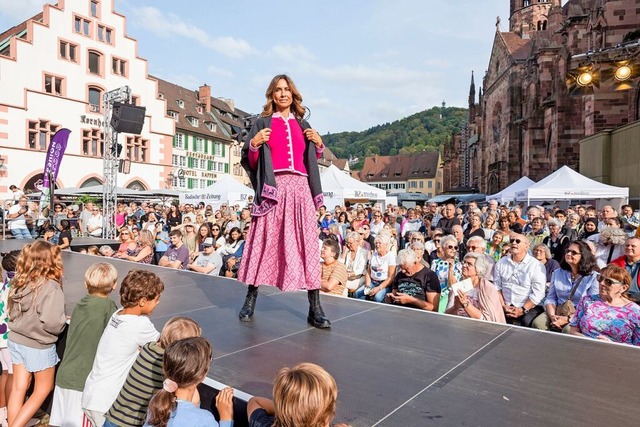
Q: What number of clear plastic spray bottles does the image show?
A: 0